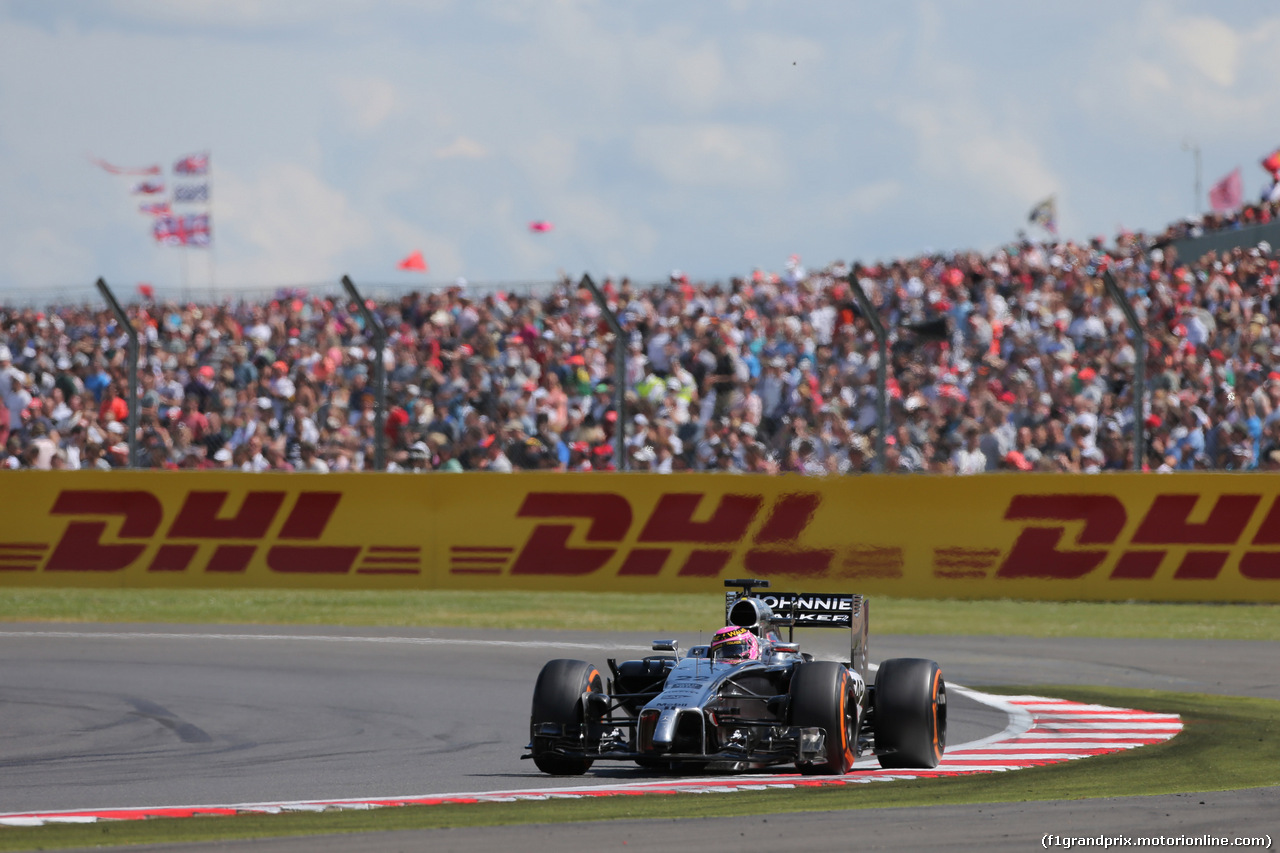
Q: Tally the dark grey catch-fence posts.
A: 5